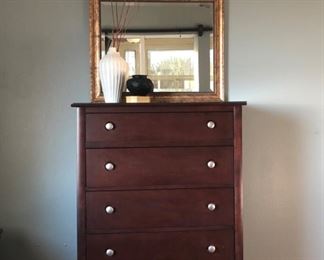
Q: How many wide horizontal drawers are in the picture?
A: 4